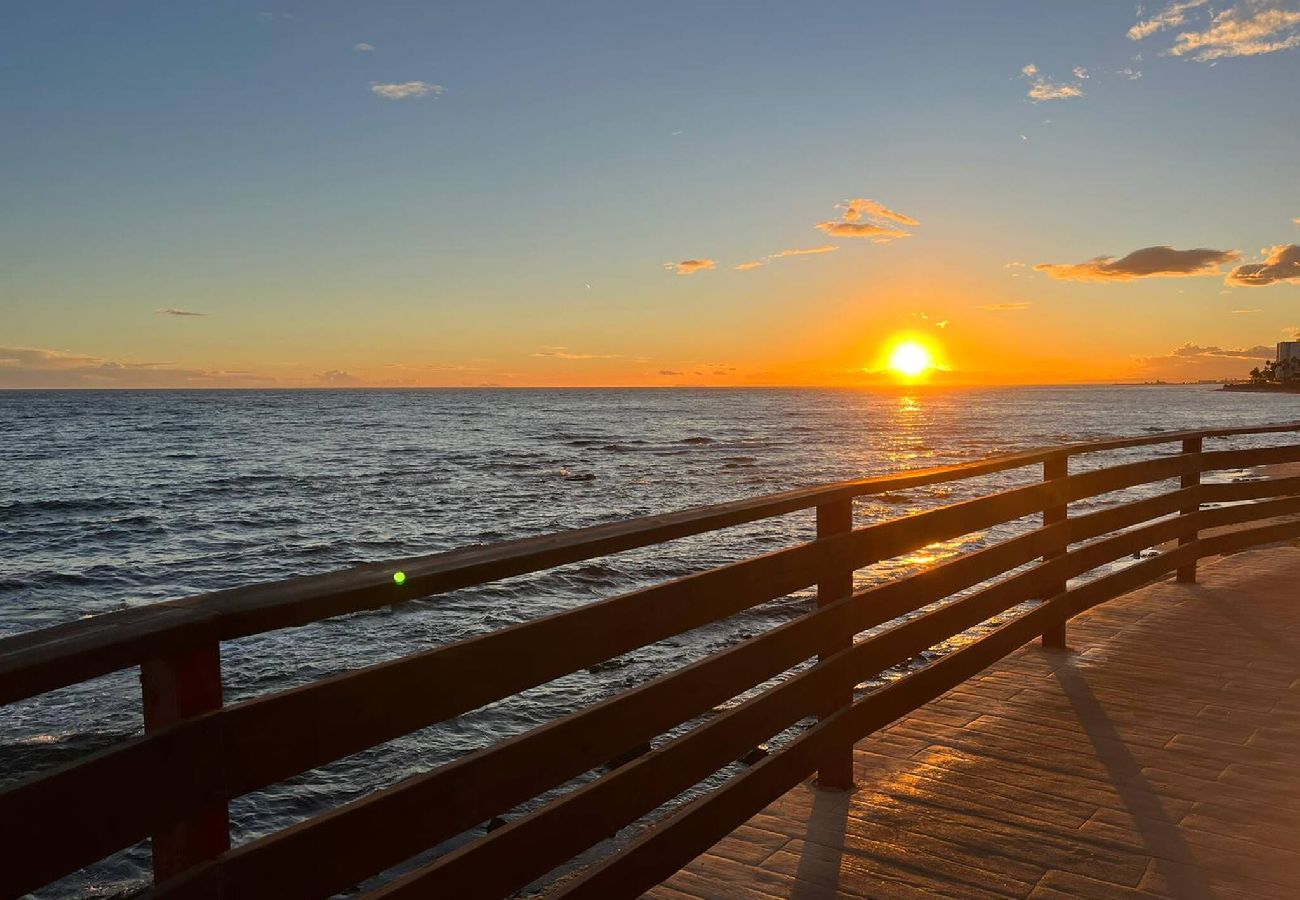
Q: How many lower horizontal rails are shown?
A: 4